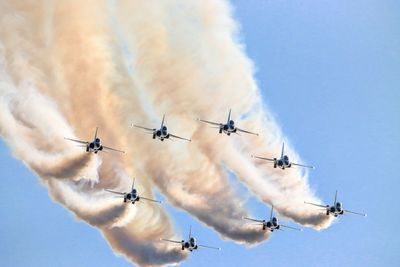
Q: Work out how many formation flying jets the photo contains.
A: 8